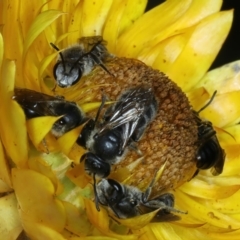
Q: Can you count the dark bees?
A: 5